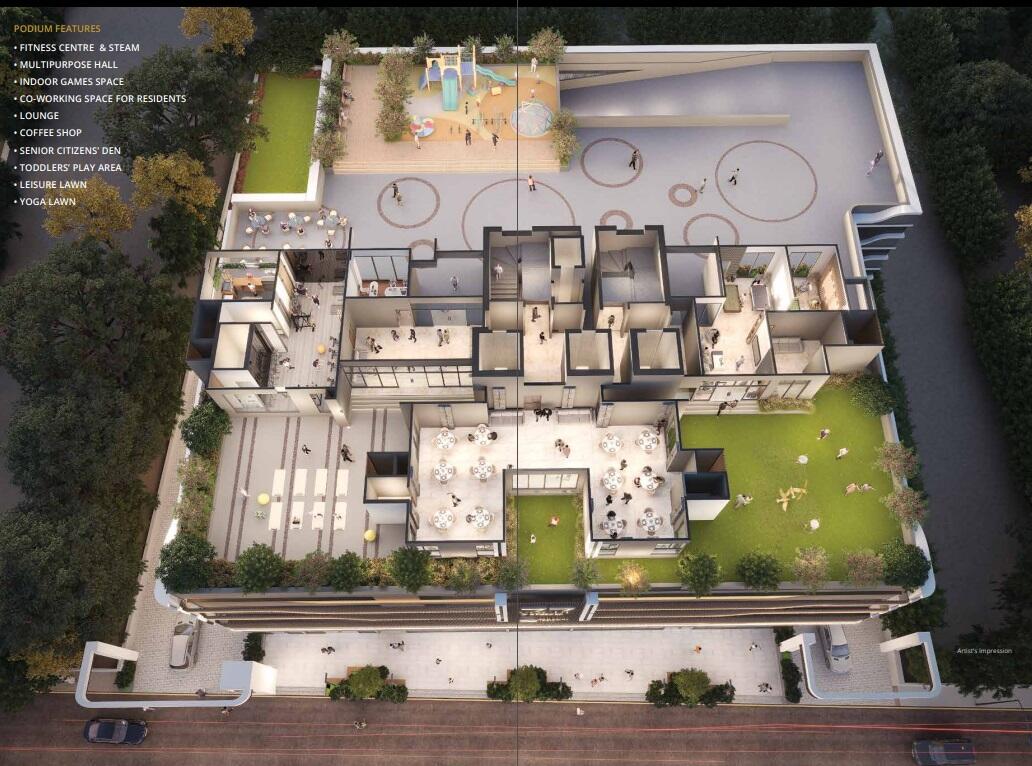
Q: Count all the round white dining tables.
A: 12